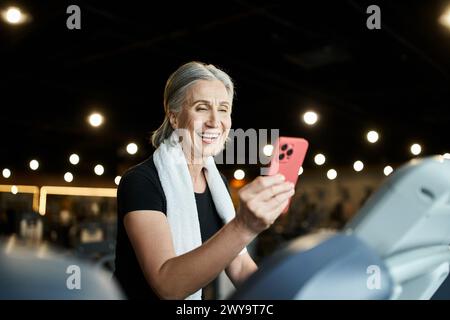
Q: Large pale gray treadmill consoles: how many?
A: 1